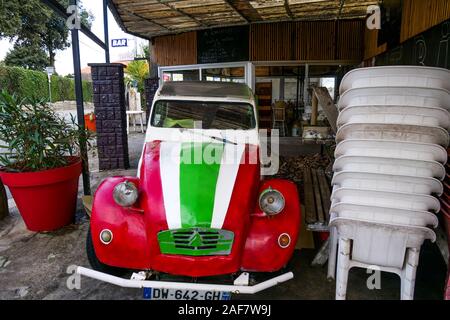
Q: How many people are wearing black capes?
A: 0